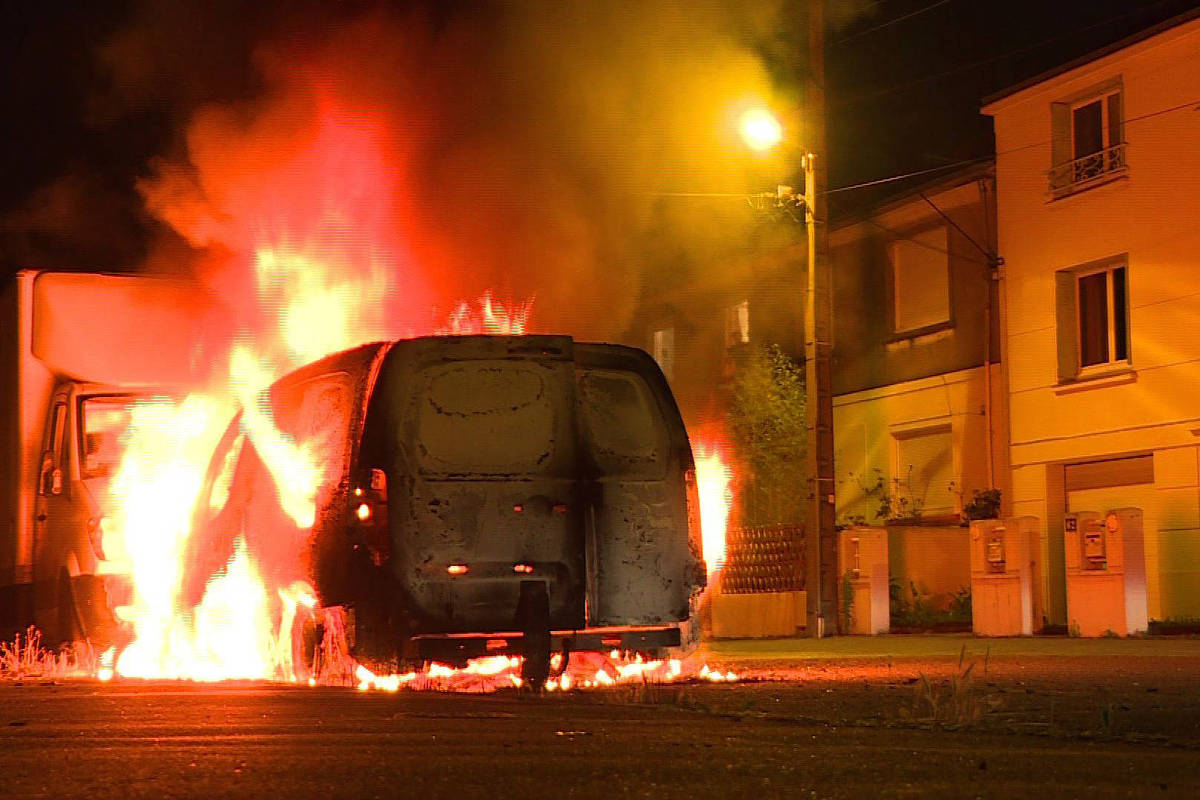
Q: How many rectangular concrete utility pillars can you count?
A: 3